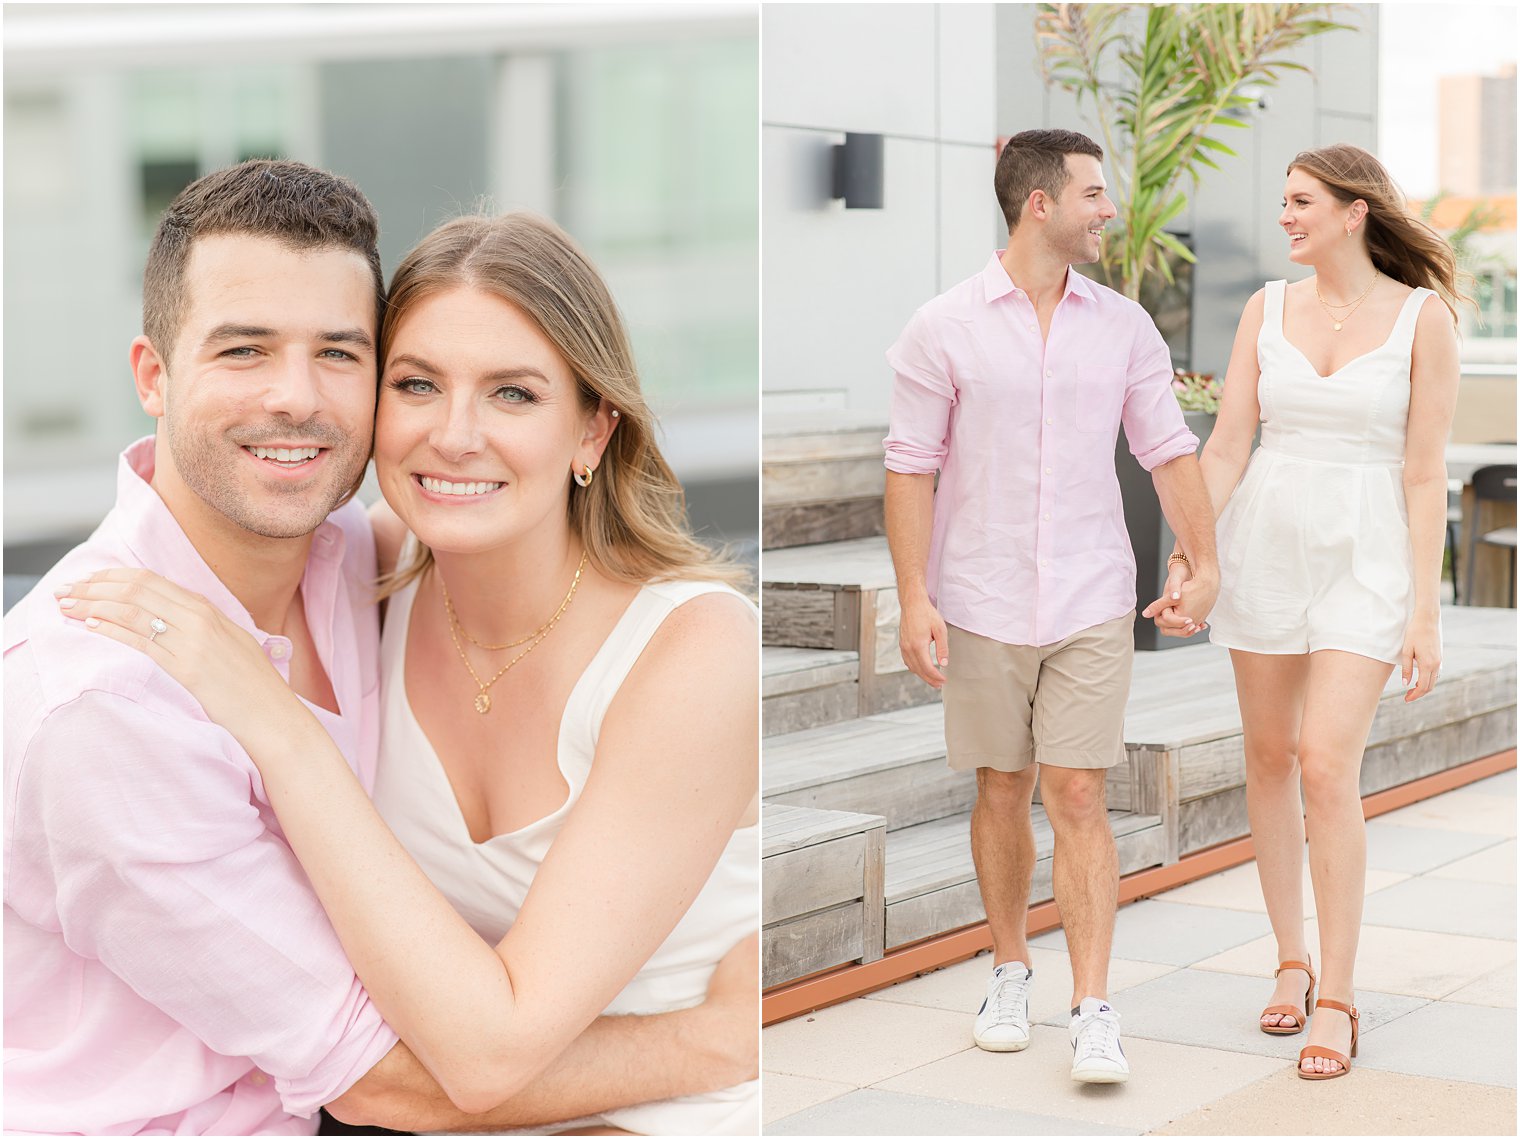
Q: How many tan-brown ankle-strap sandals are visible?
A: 2